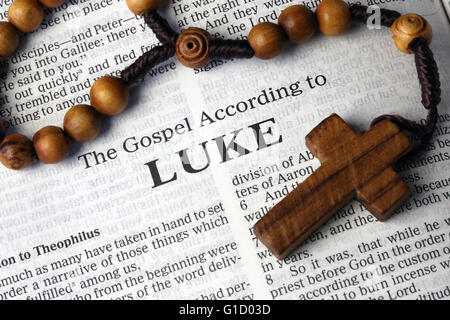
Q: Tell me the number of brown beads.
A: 13